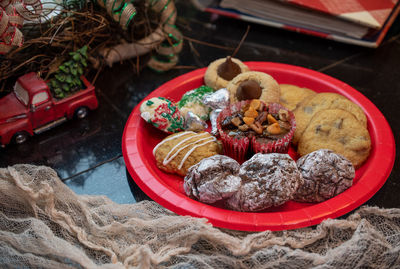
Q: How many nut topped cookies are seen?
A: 2